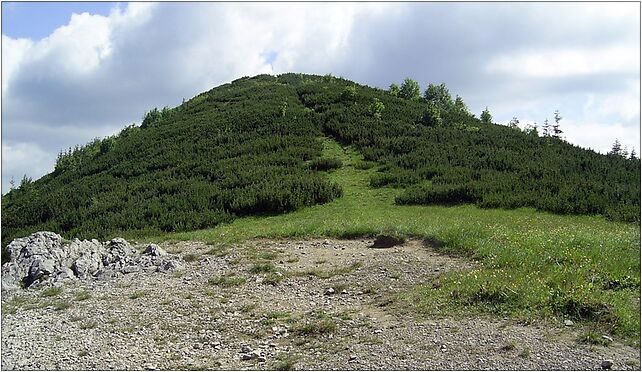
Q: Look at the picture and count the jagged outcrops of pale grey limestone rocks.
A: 1